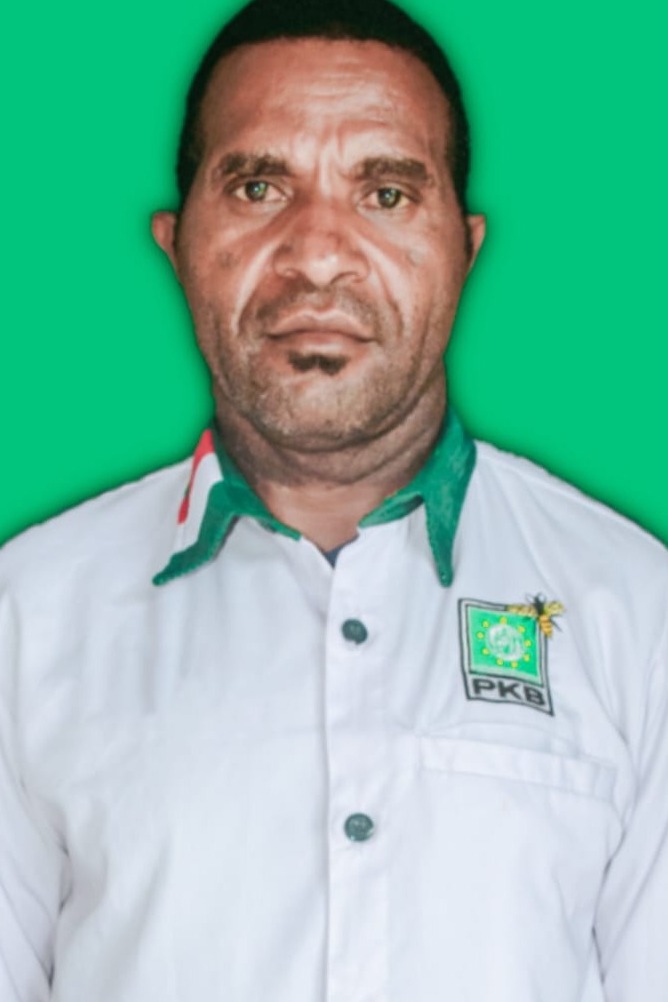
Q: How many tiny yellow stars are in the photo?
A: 9